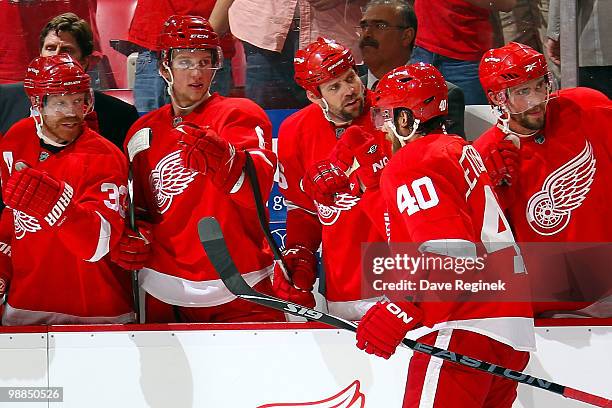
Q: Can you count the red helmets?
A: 5